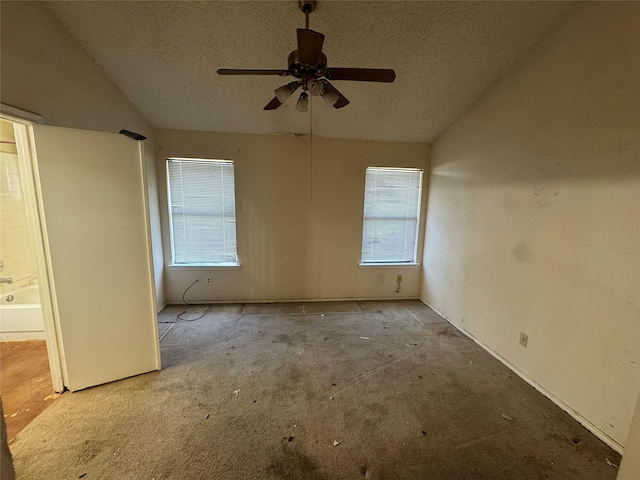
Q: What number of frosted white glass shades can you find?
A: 4